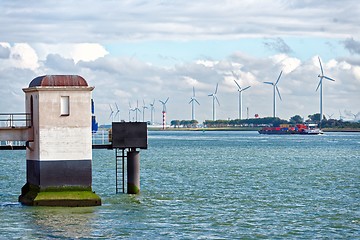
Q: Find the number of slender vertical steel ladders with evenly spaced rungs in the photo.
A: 1